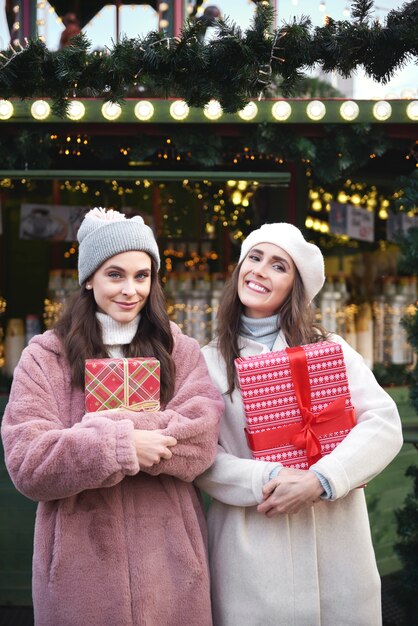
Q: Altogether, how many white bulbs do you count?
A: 13